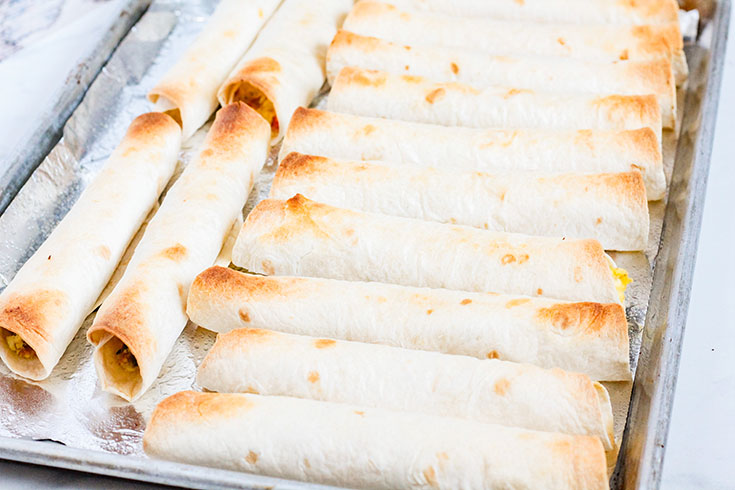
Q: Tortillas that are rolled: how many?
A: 14